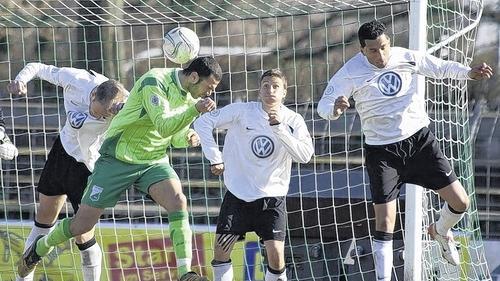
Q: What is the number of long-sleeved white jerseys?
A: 3